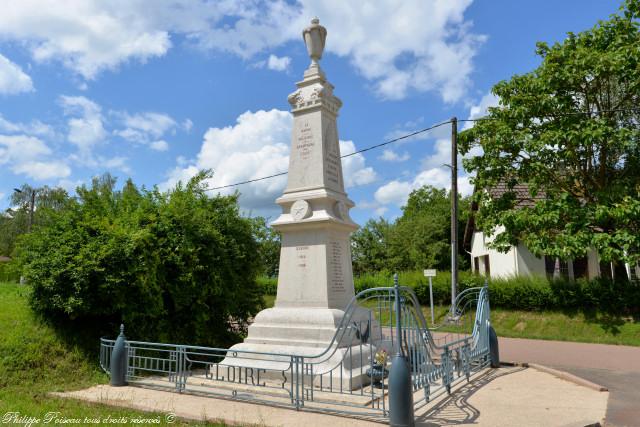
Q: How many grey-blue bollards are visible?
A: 3